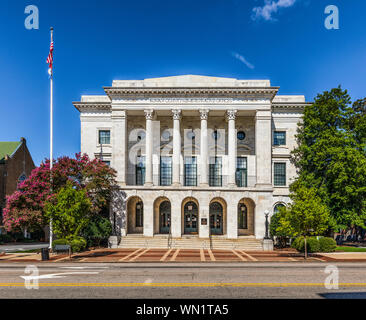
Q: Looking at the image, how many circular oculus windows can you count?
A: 5